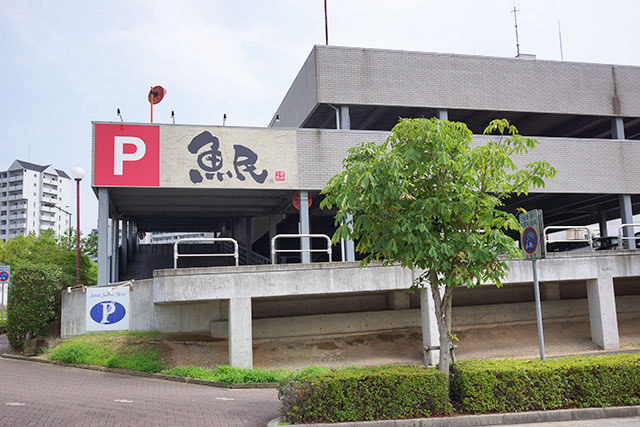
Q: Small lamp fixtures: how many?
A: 4